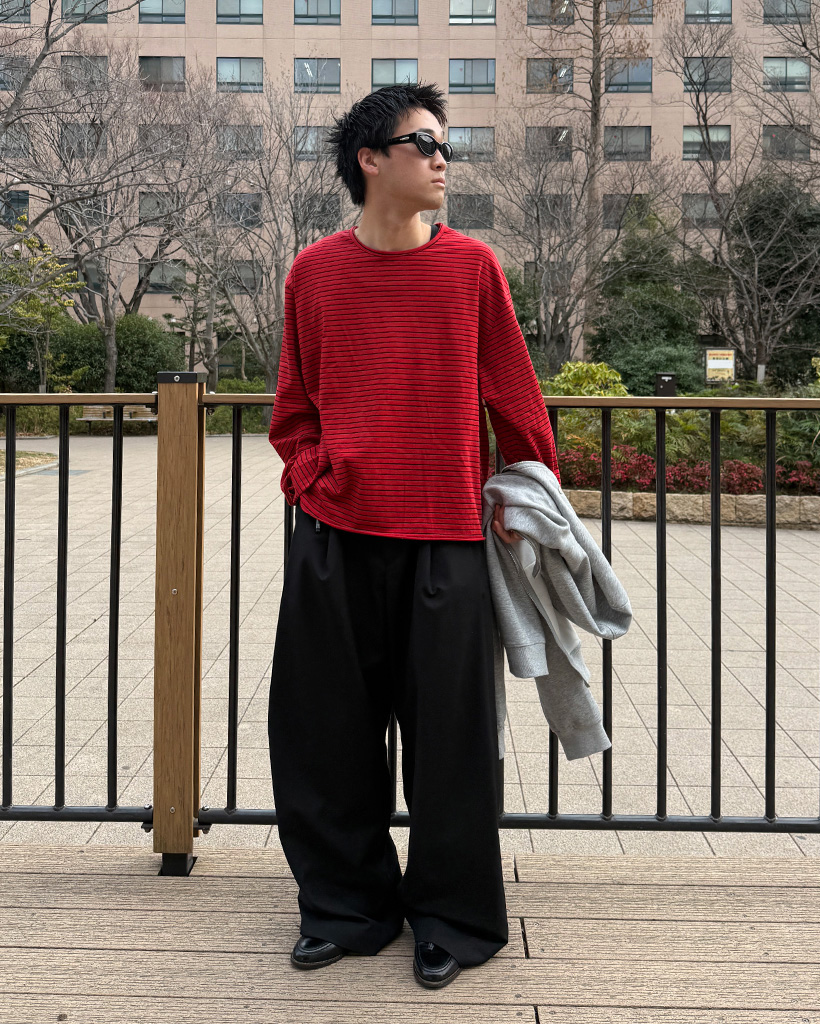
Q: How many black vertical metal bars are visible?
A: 12